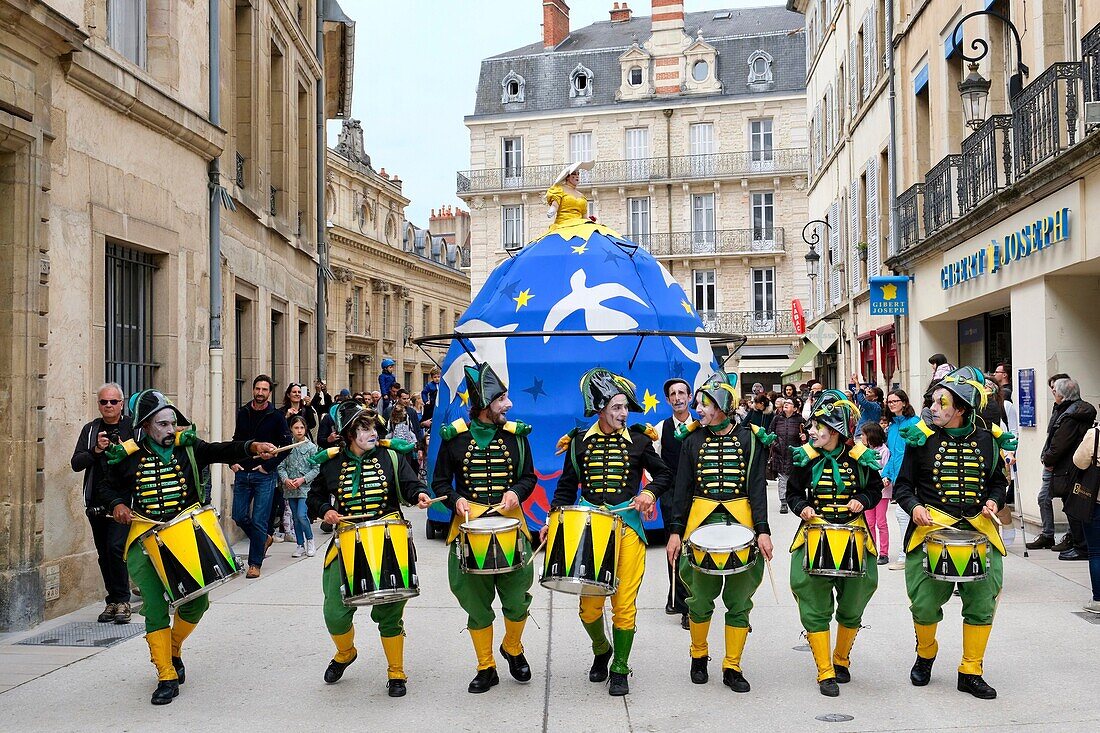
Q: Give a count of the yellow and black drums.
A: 7